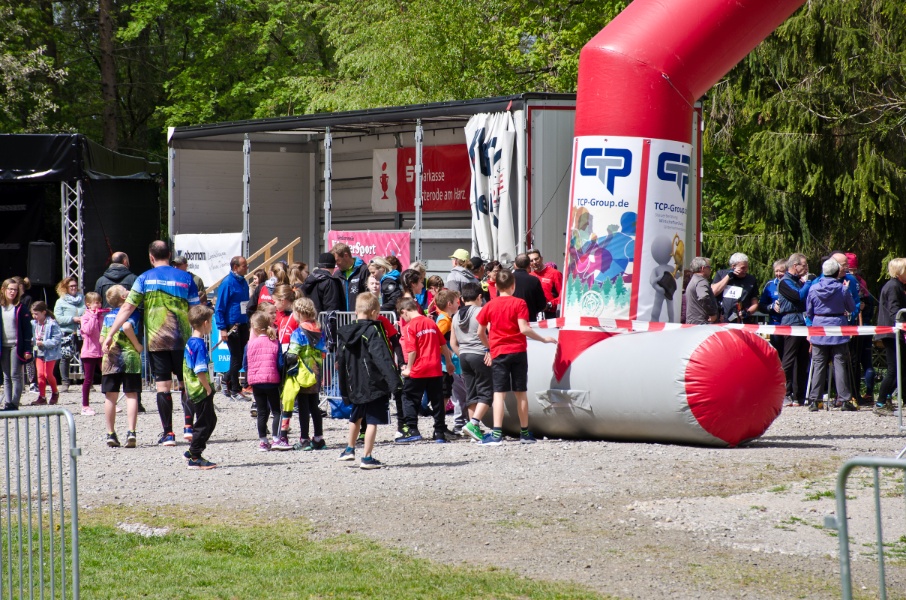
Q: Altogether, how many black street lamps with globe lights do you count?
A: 0